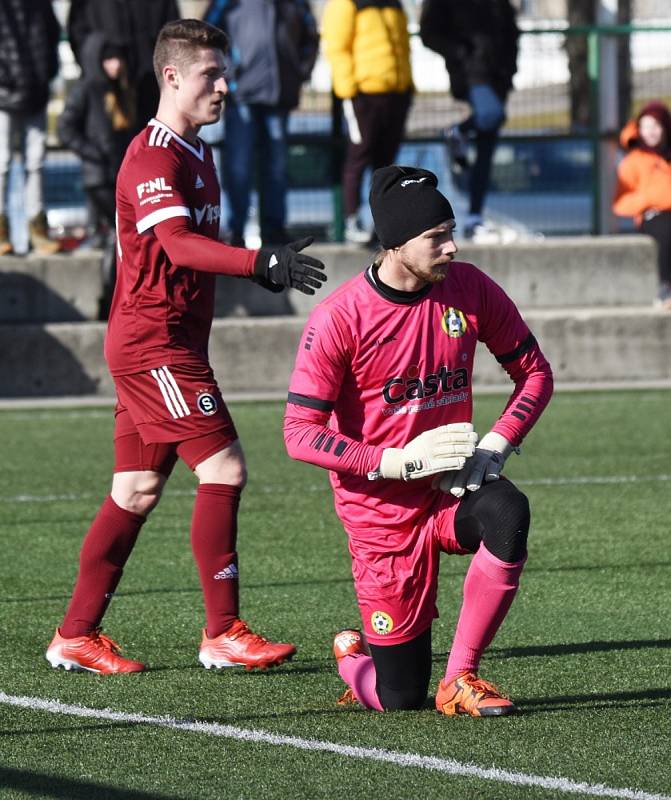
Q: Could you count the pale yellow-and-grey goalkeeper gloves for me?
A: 2